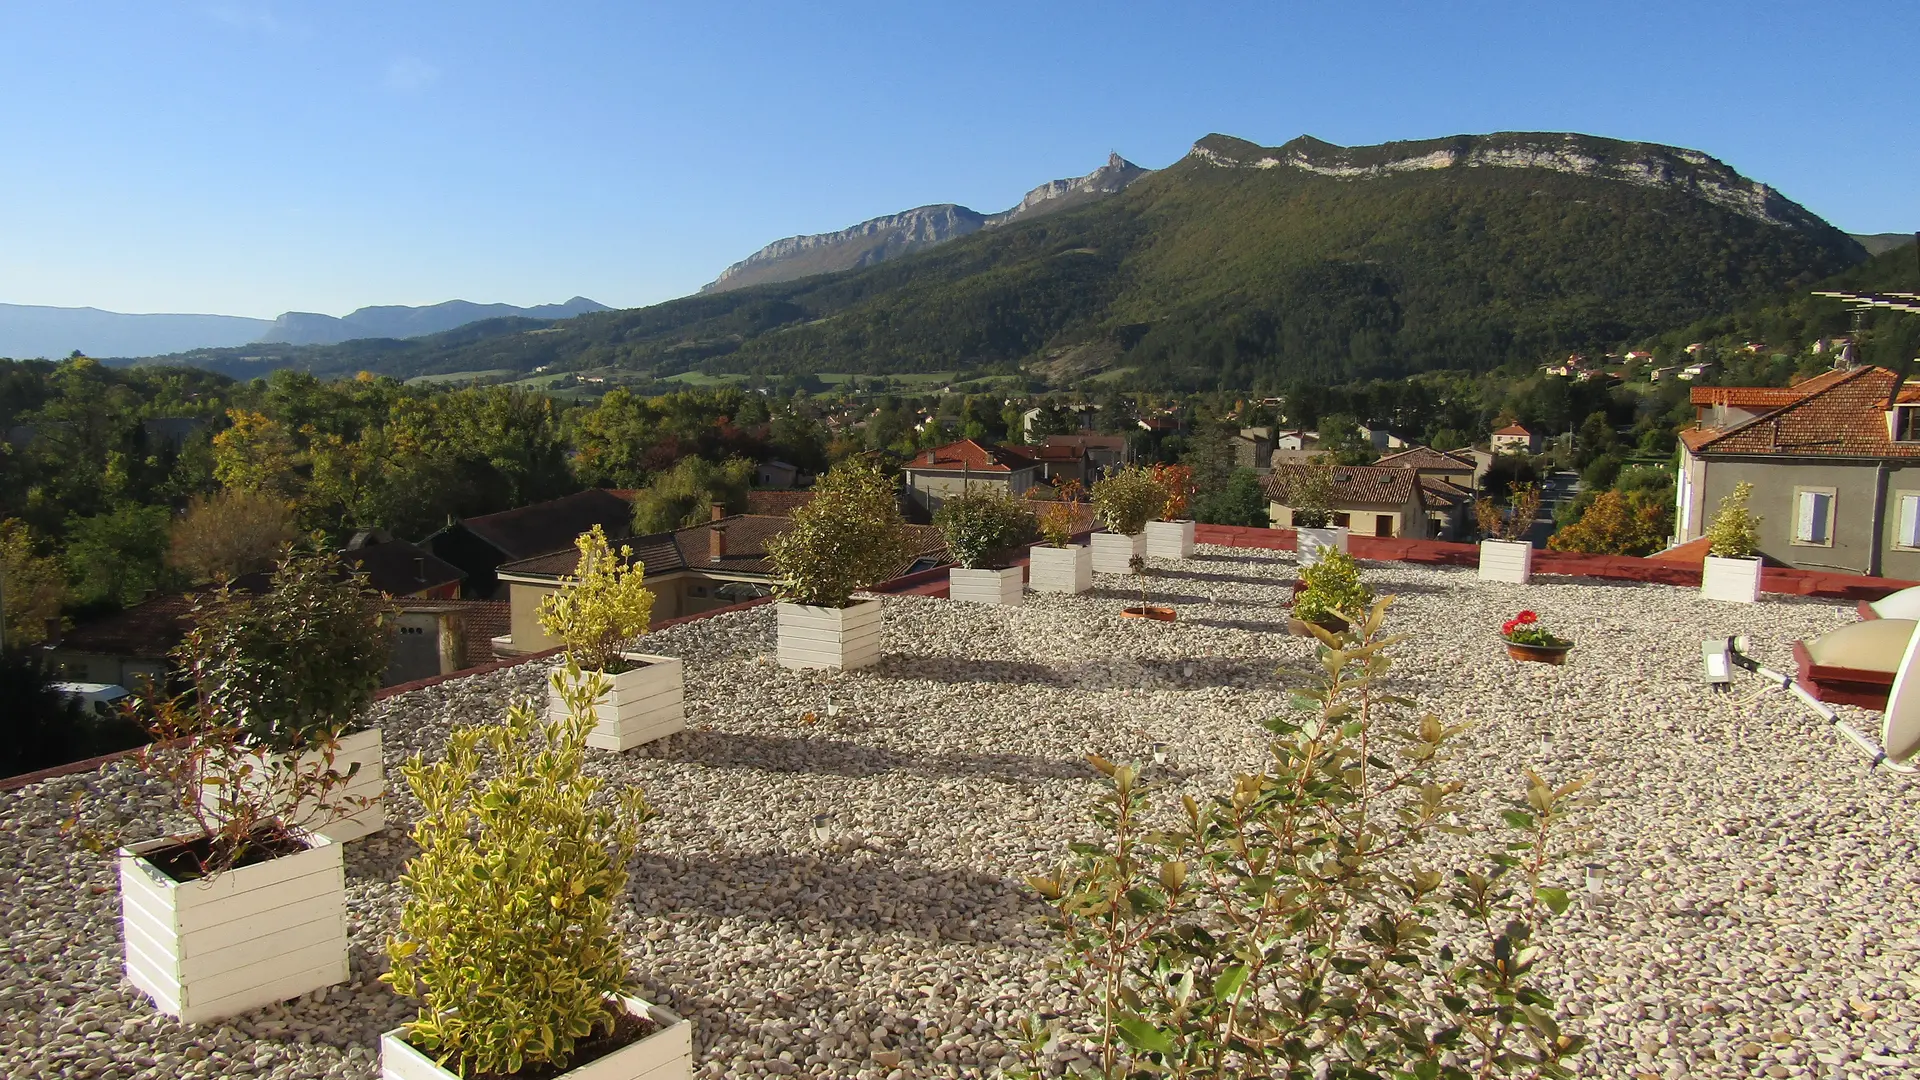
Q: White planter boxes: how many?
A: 12